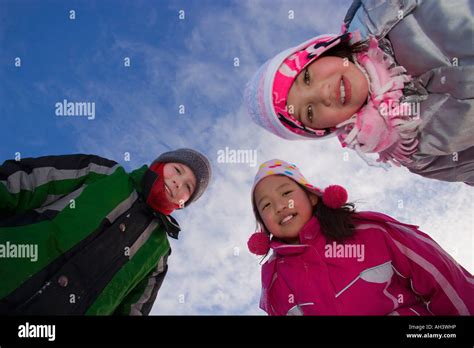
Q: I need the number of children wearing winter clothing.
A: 3